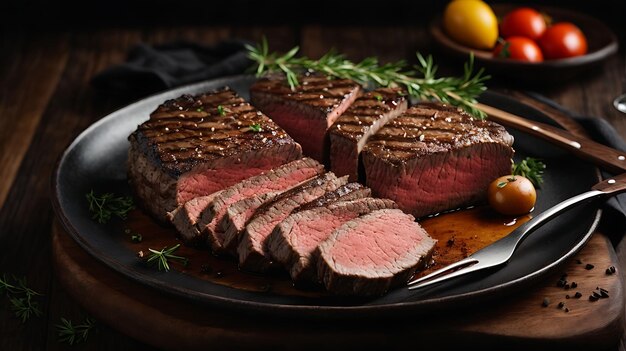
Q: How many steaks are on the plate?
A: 4